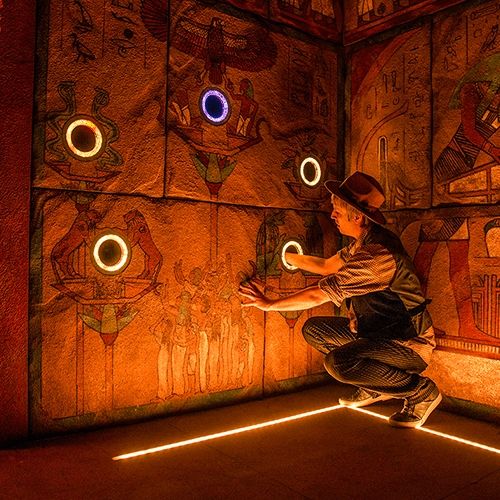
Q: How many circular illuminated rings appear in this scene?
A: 5